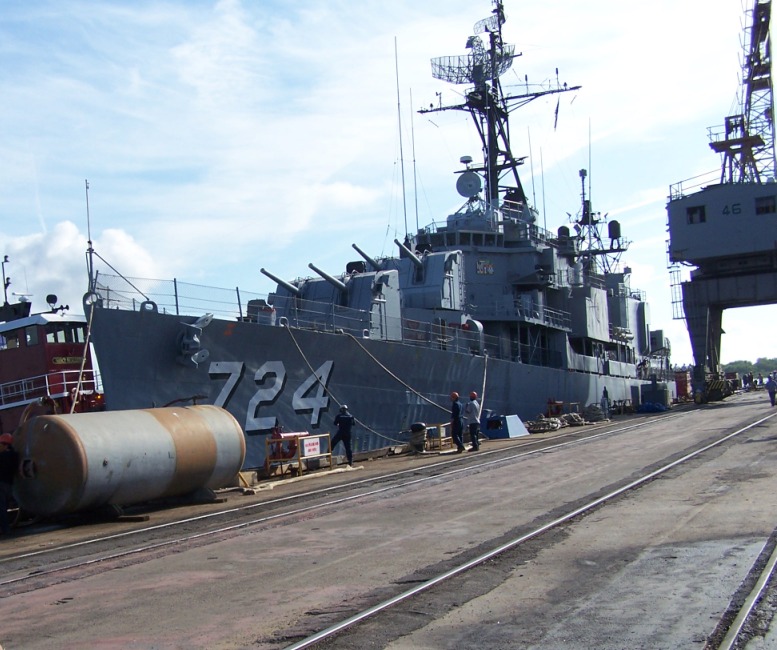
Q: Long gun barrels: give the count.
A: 4